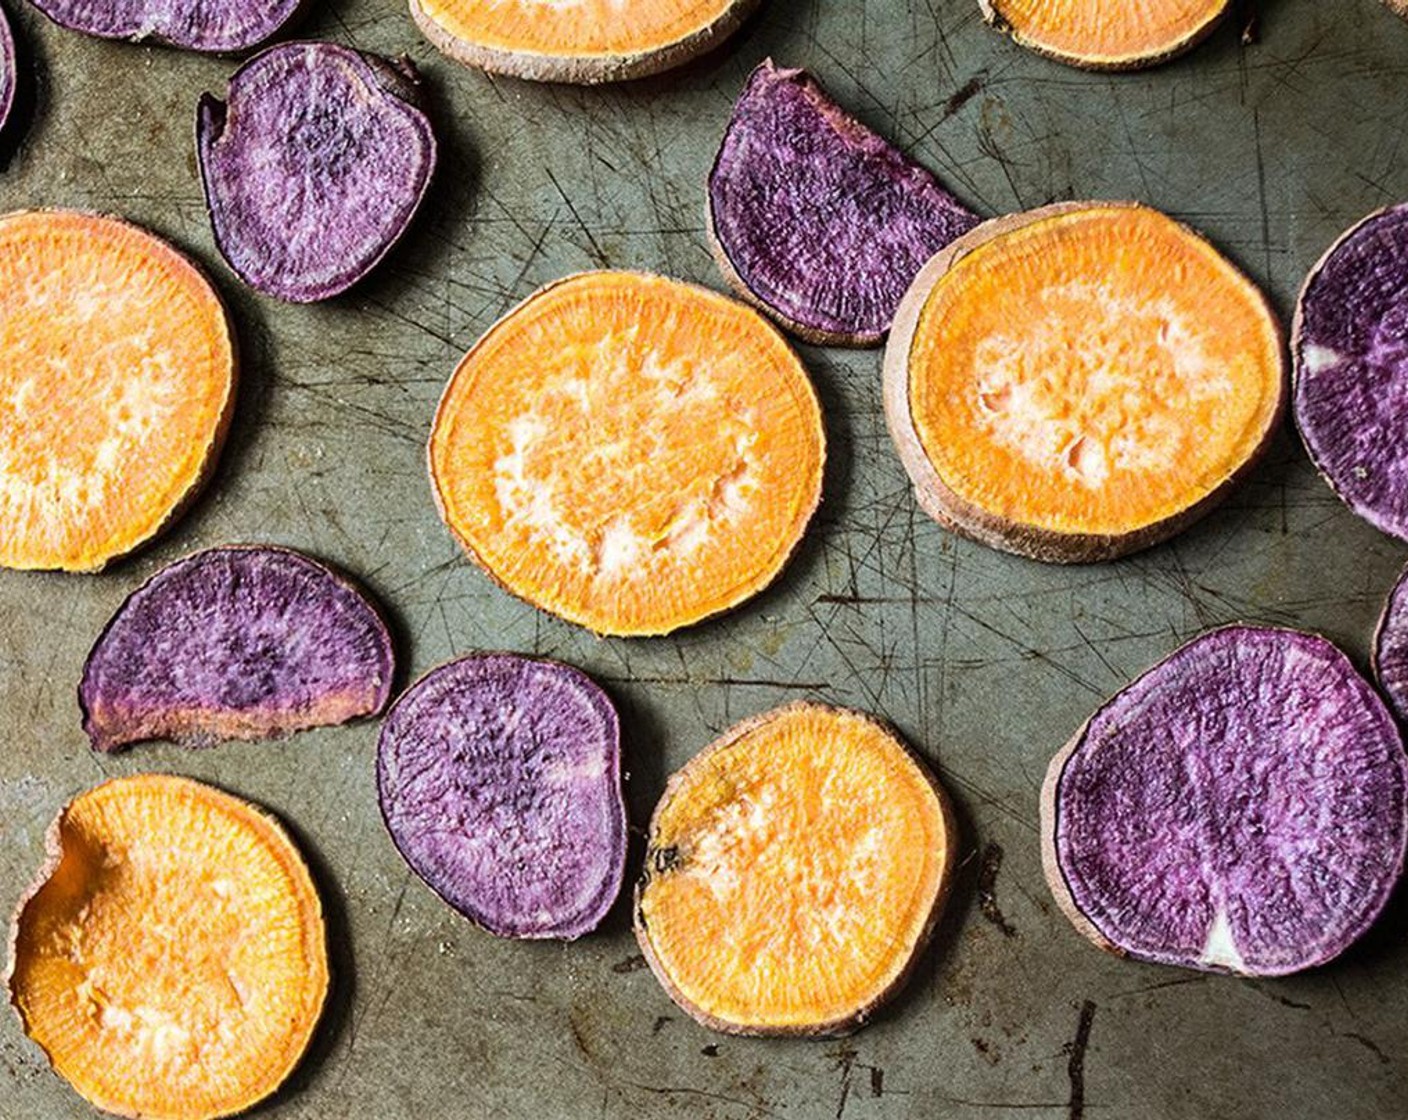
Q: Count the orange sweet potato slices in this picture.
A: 7